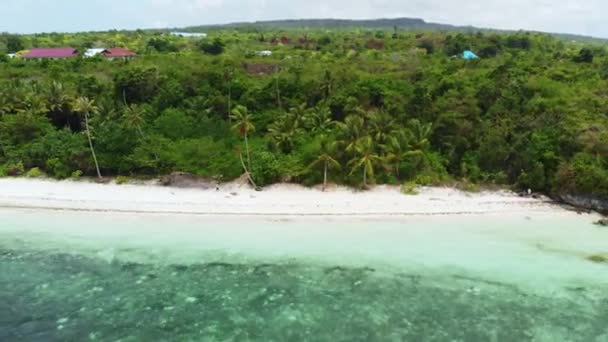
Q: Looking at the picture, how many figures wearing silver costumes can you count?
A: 0